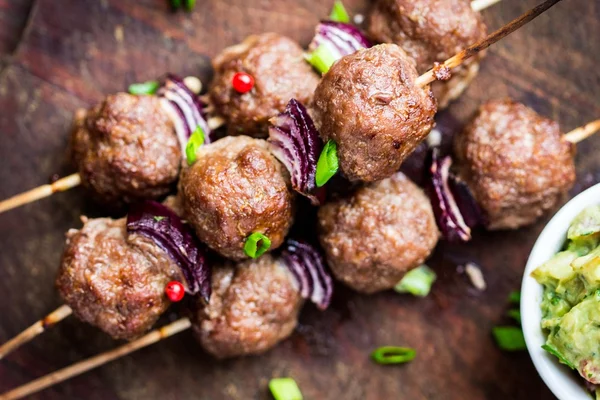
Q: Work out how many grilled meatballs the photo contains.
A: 9